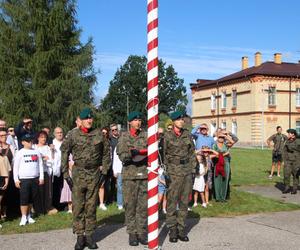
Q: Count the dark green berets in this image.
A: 4